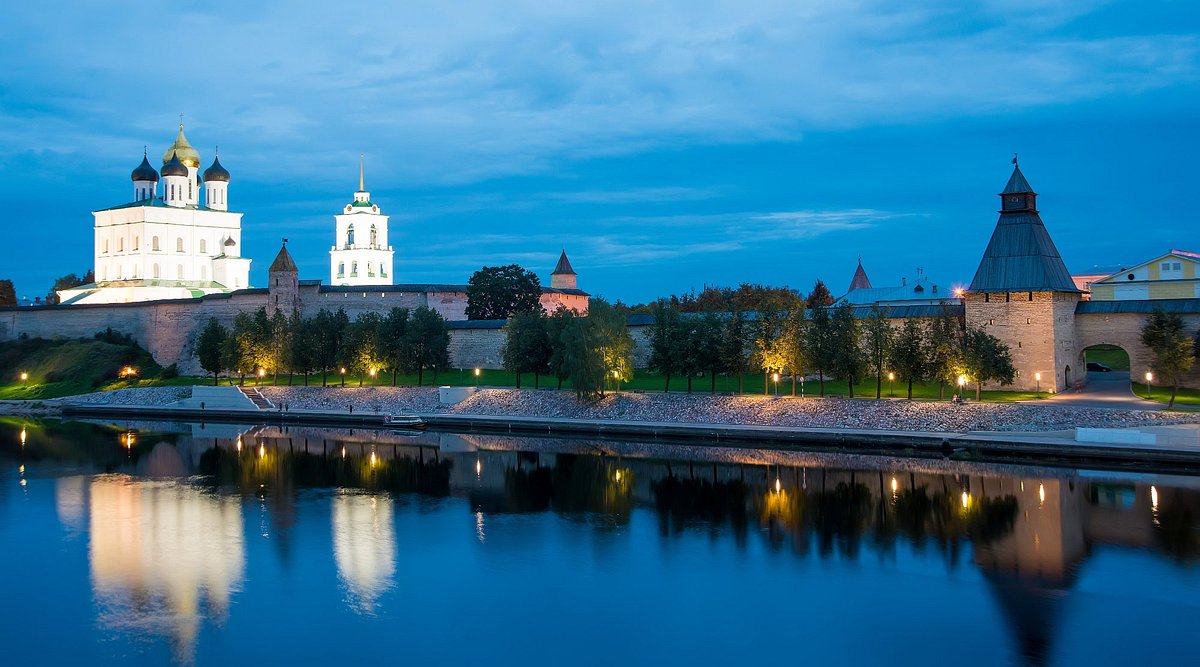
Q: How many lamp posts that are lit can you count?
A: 13